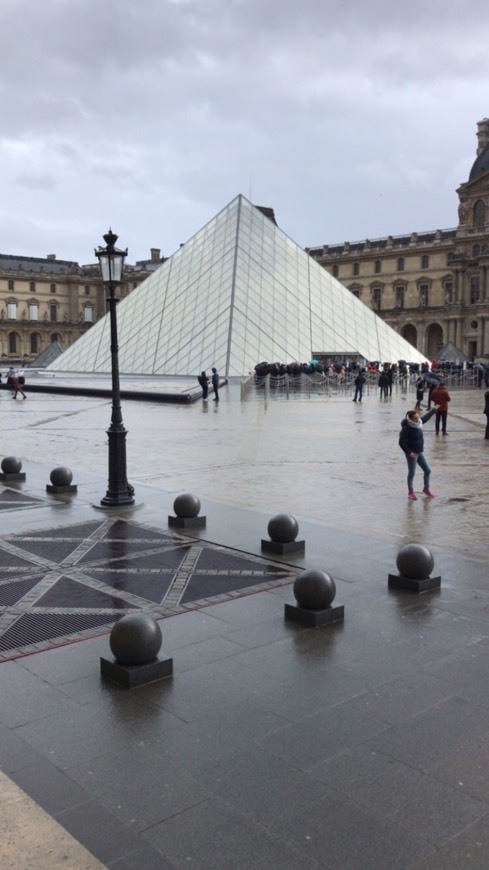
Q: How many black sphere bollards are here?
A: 7